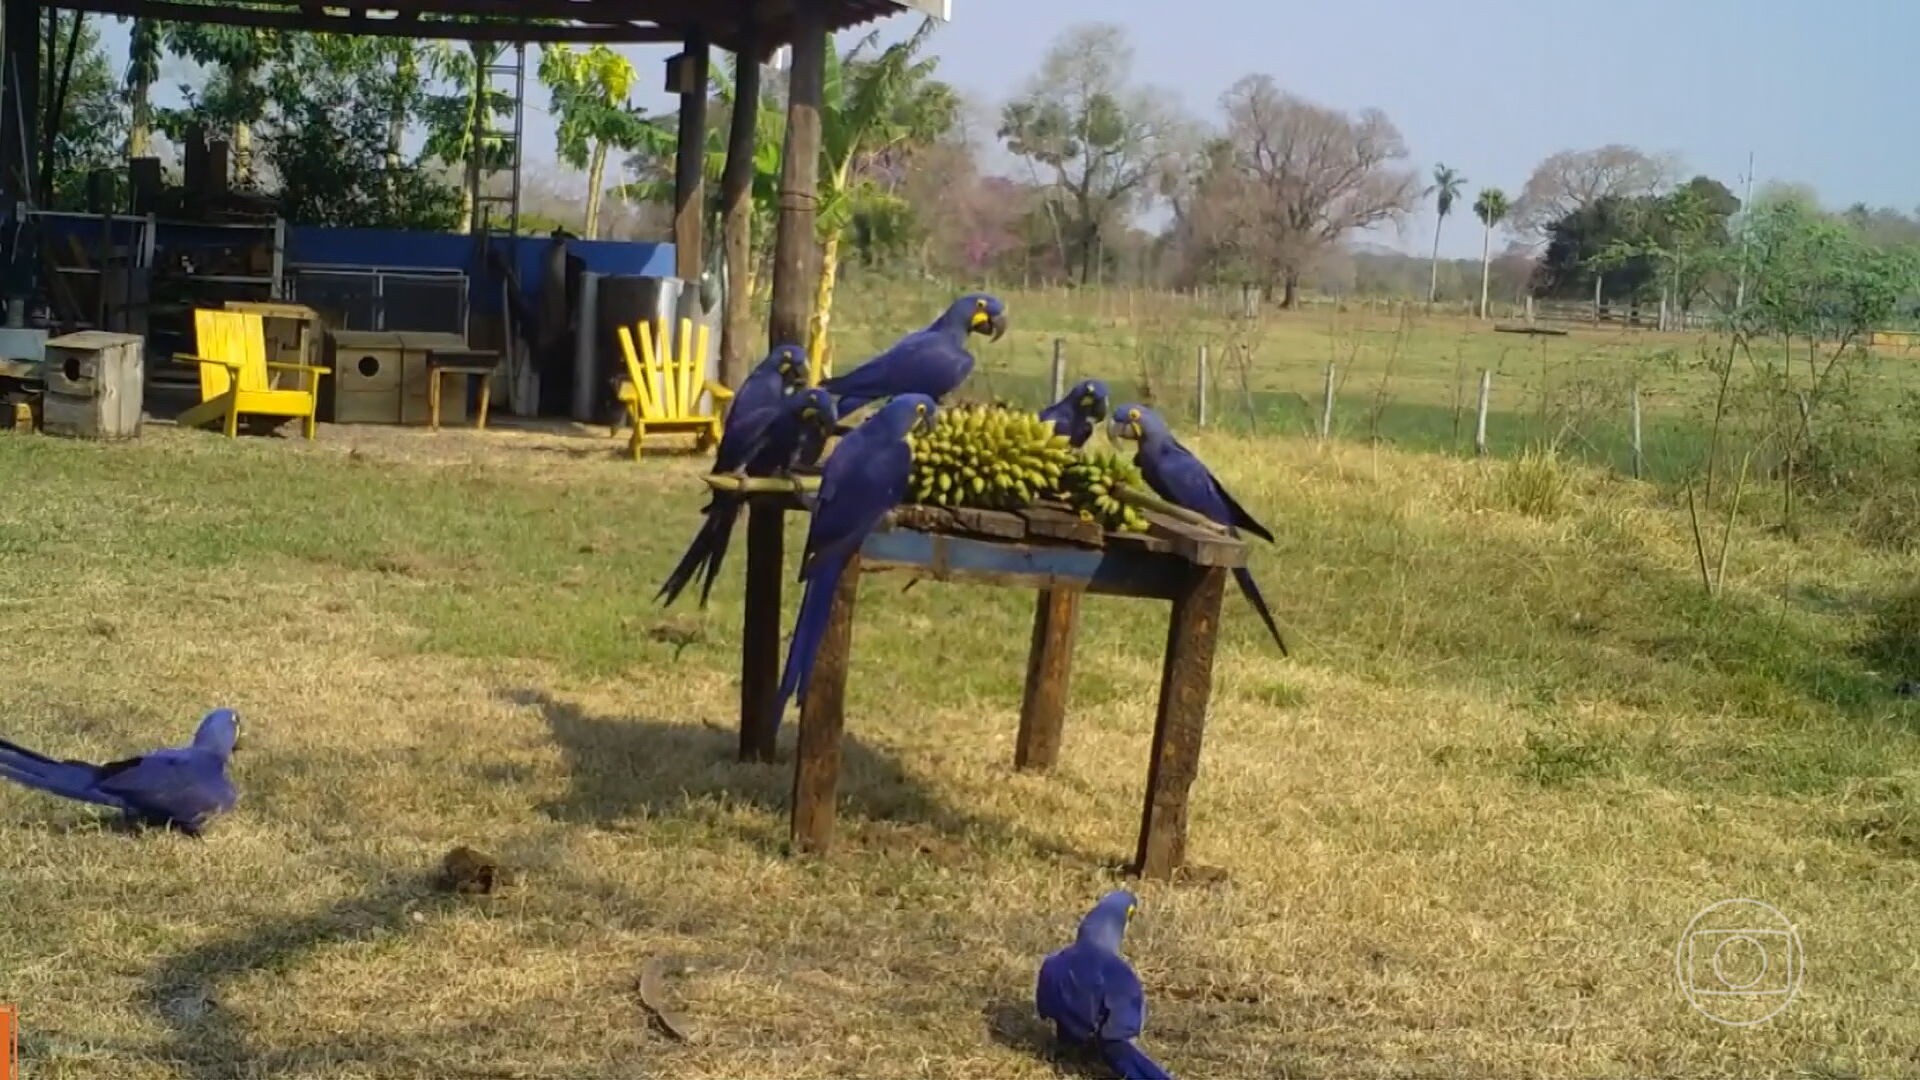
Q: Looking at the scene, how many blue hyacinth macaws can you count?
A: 8